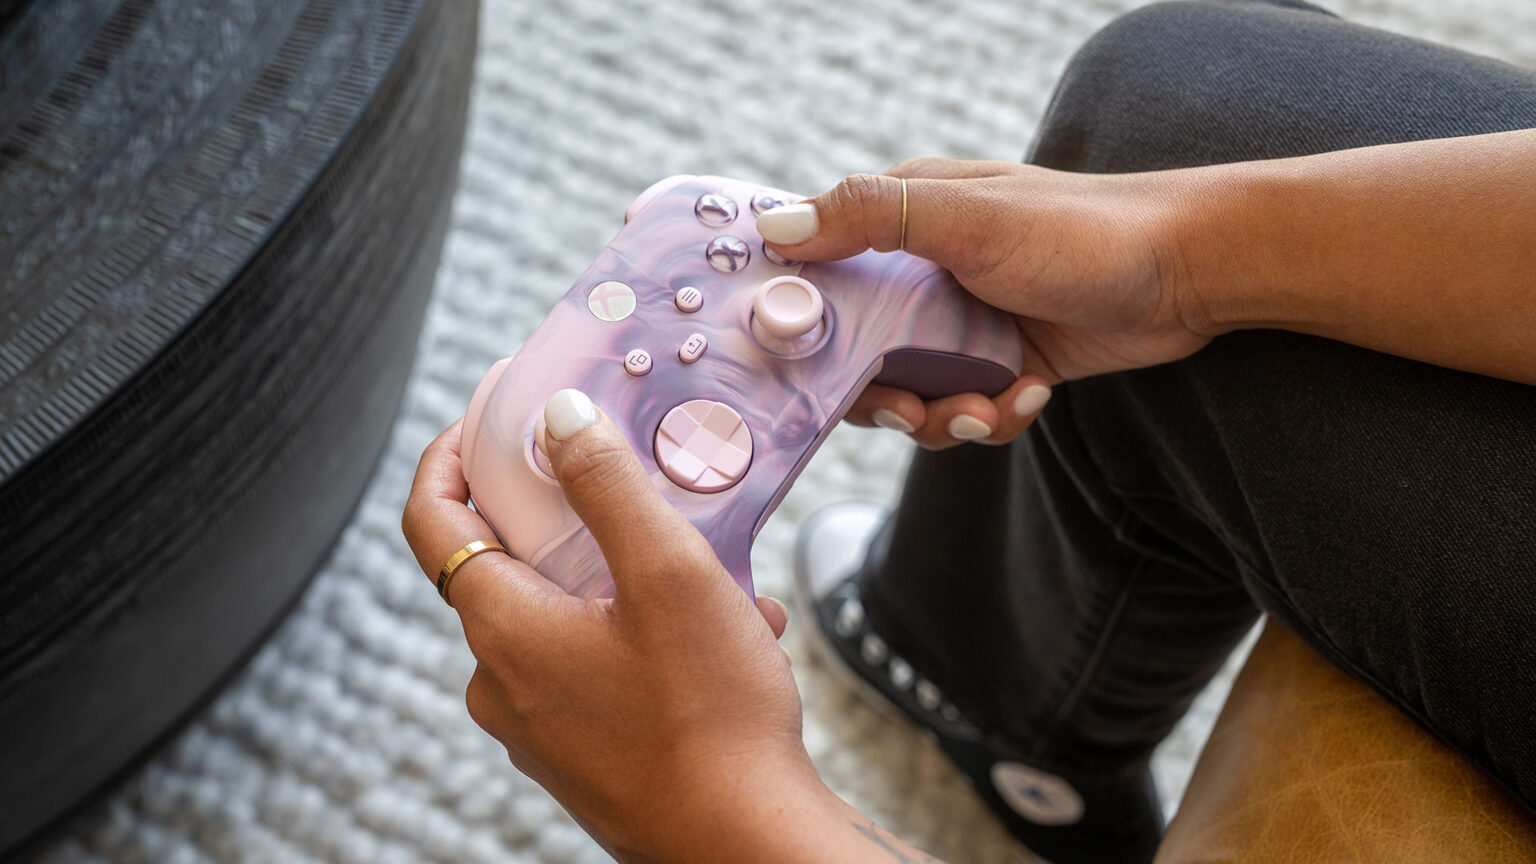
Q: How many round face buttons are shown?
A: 4